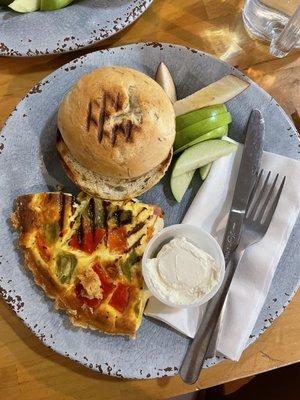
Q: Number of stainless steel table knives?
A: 1